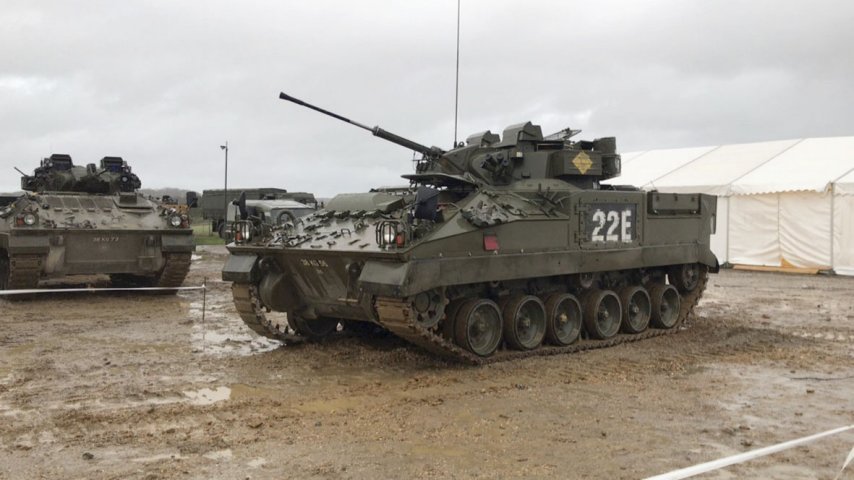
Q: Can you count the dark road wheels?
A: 6